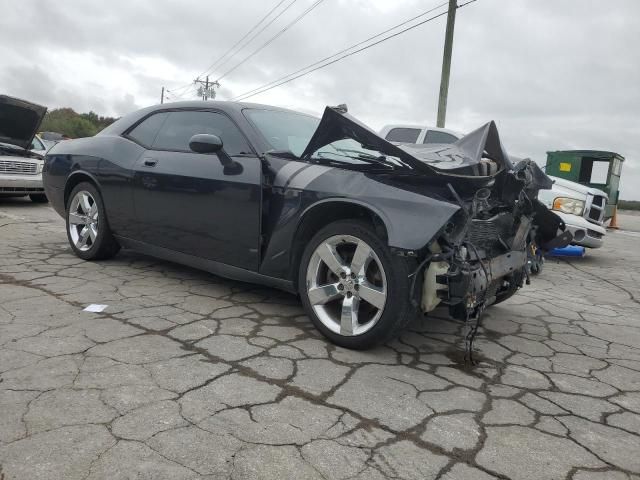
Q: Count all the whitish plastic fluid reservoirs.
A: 1